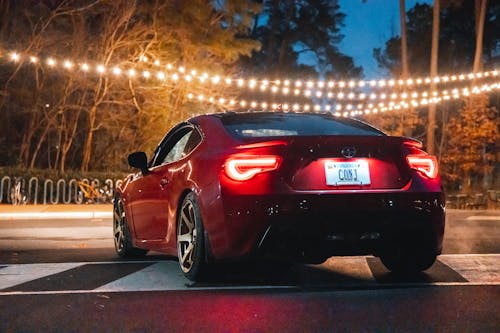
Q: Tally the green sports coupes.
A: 0